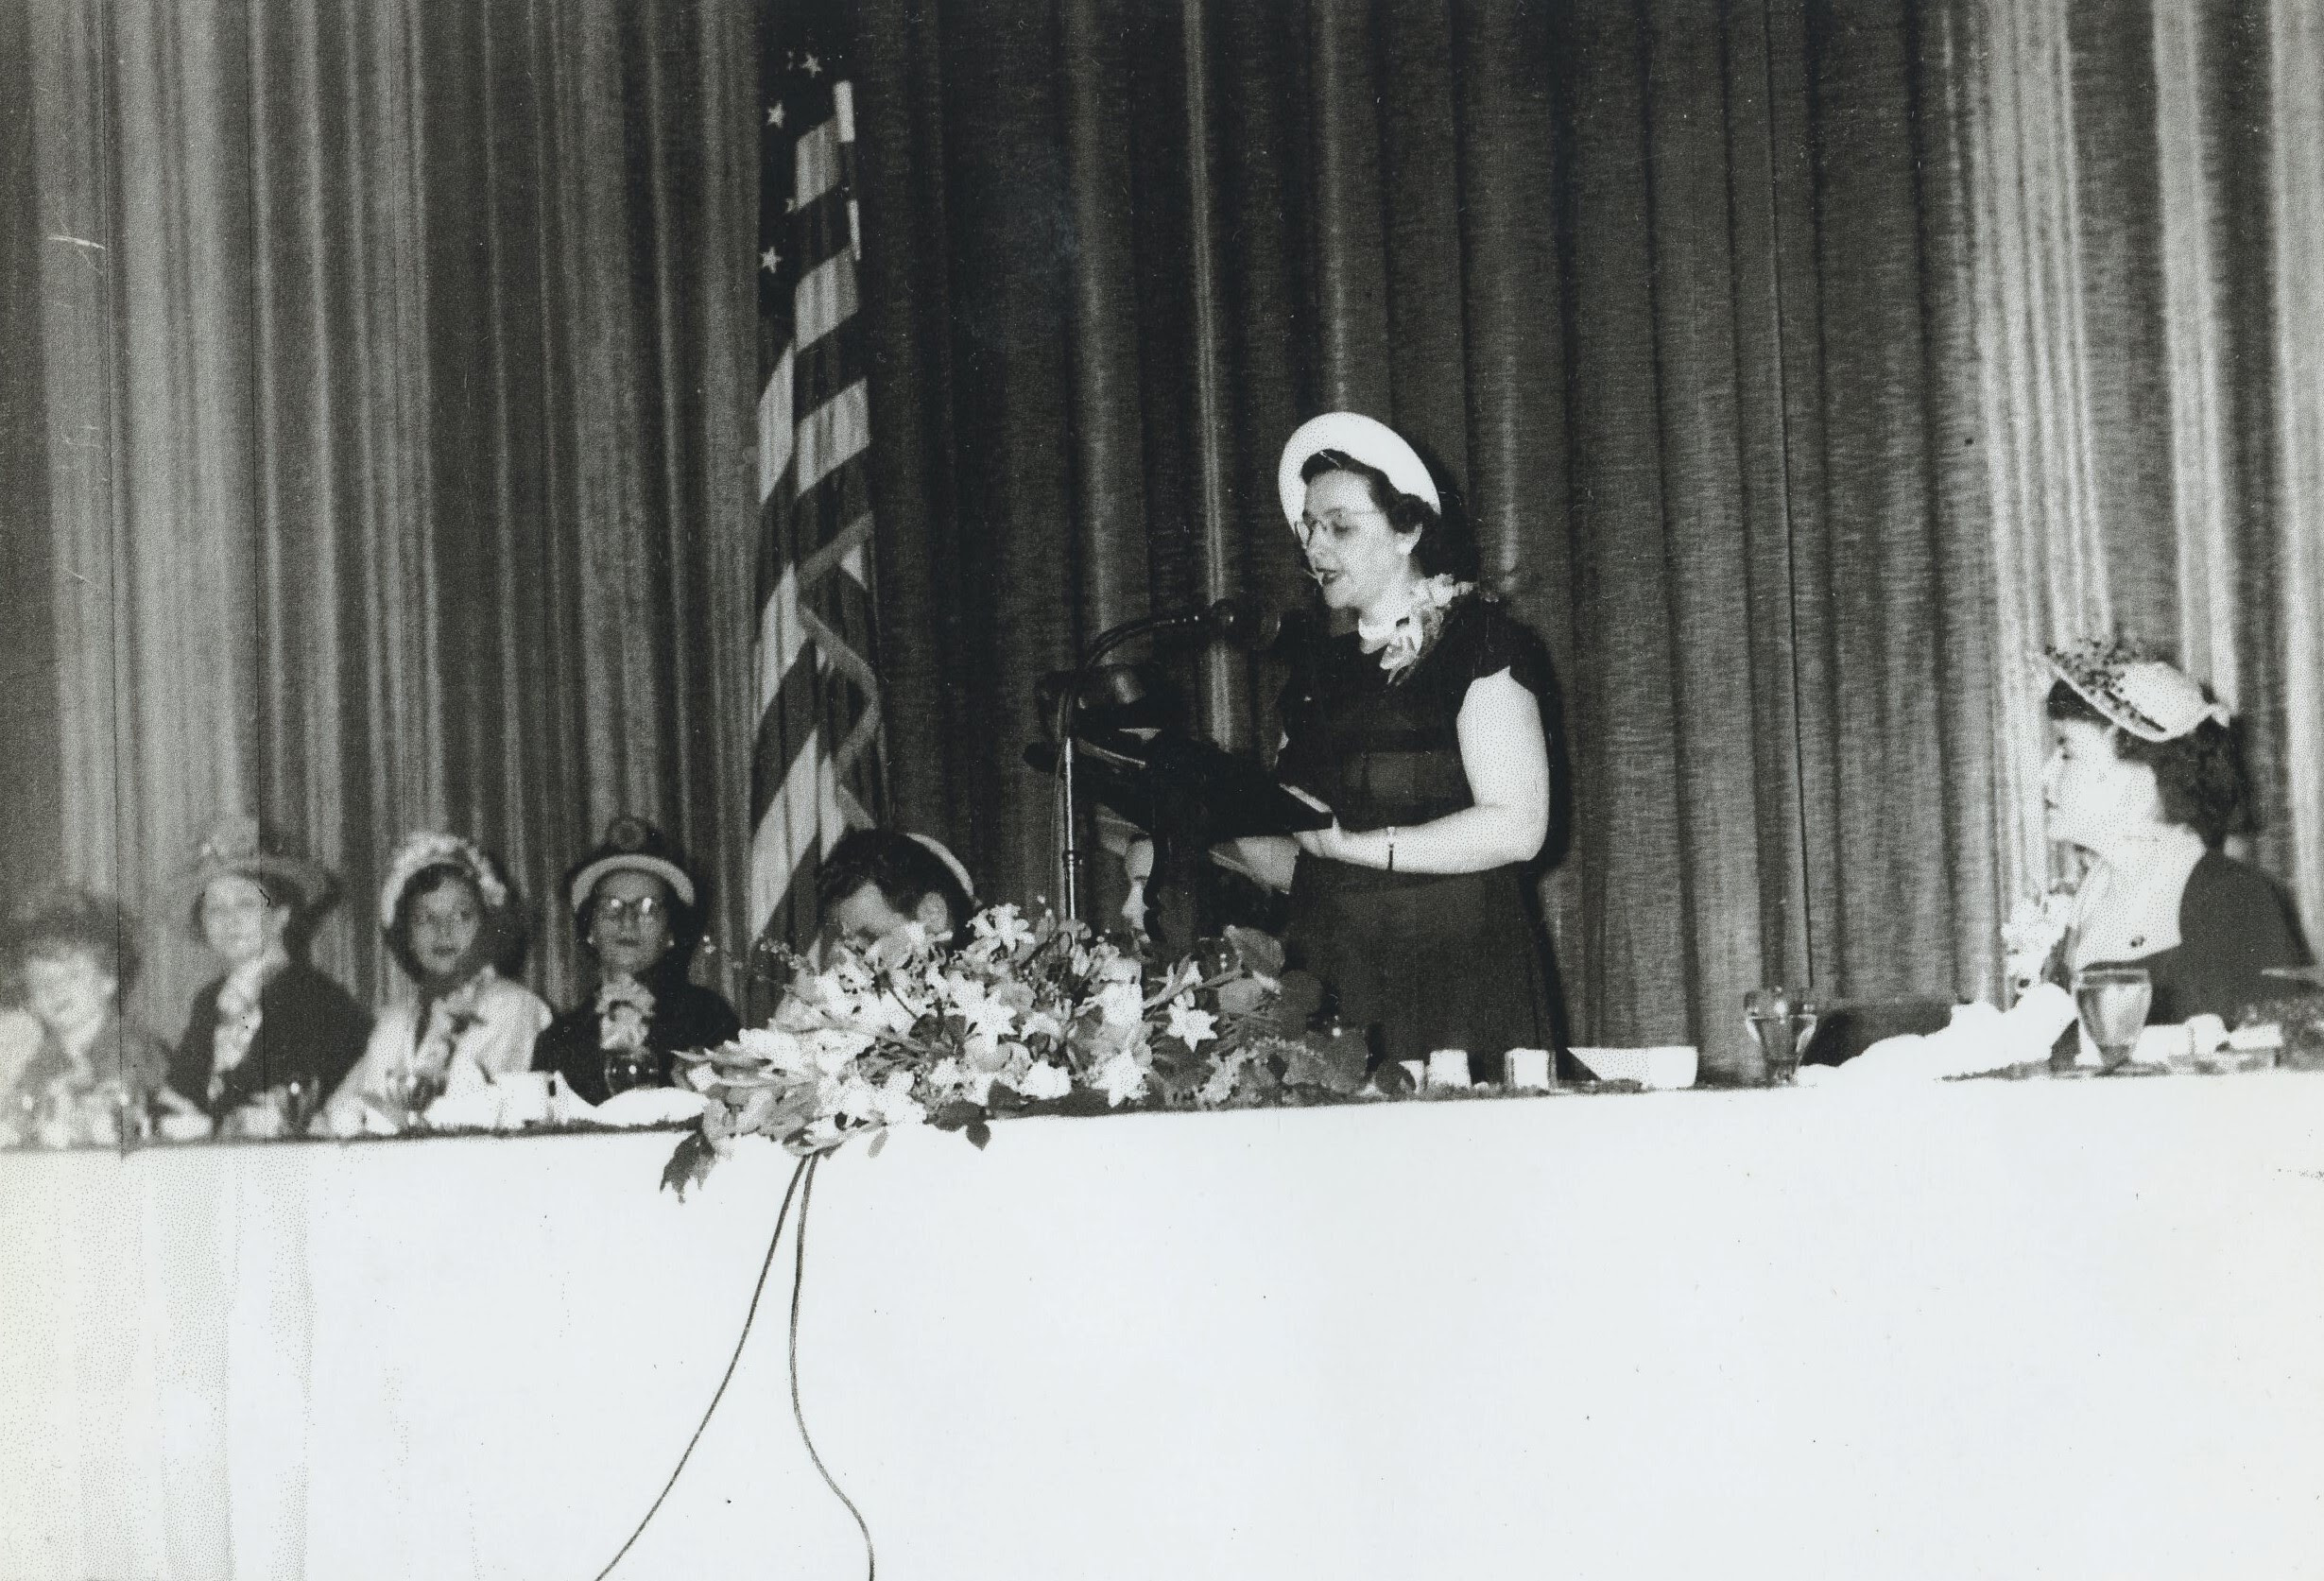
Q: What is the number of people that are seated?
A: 7